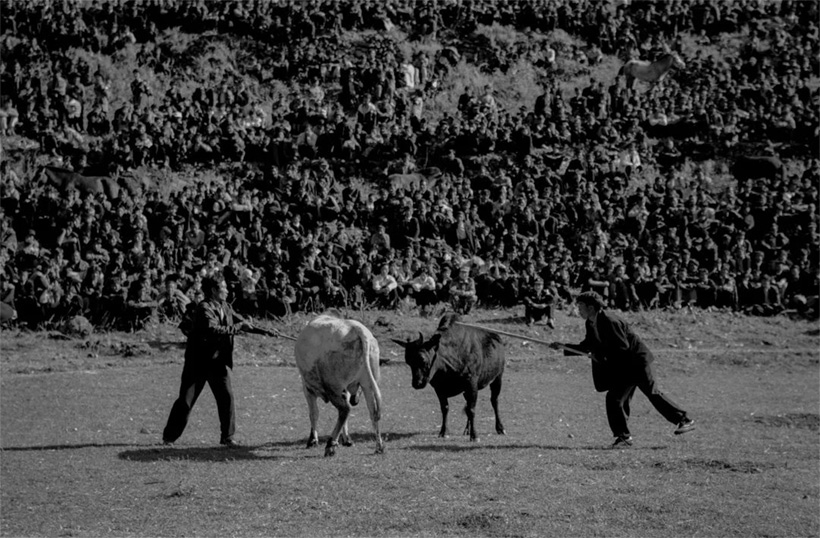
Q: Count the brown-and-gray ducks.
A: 0